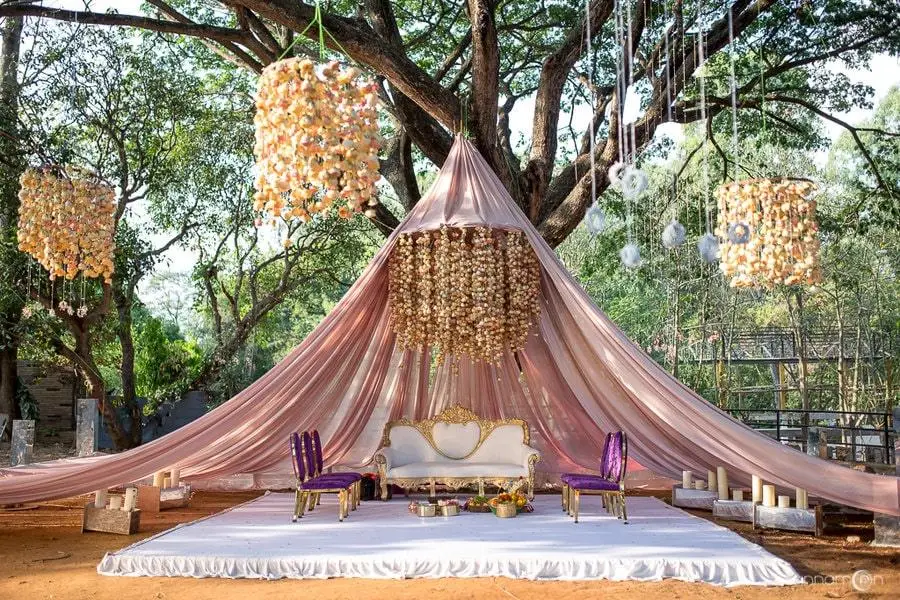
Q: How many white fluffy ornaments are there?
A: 7